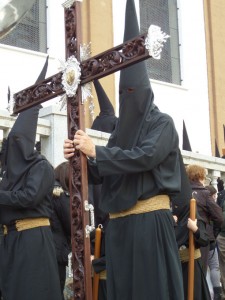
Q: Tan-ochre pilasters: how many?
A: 2